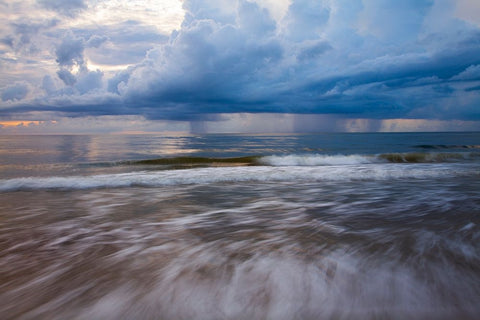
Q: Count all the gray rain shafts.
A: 3